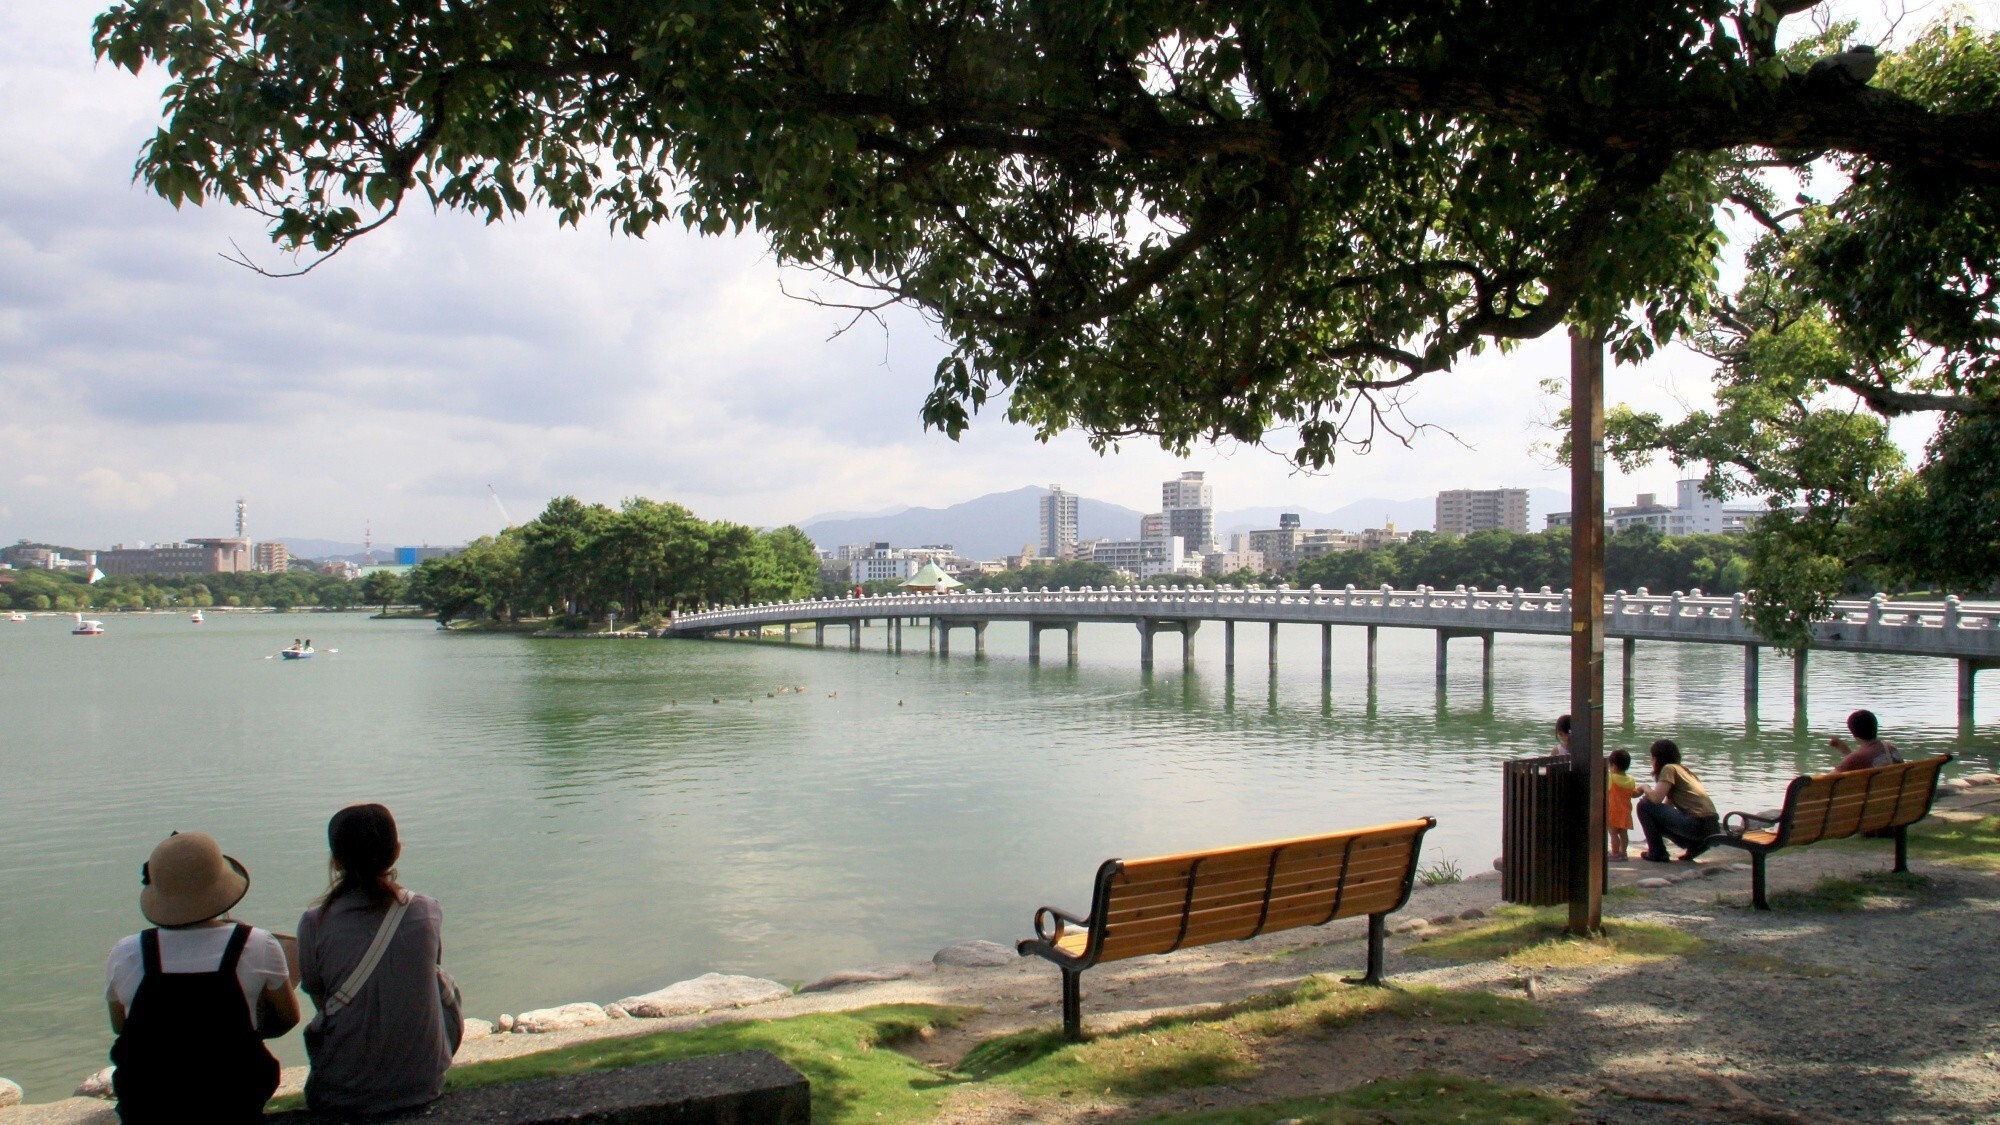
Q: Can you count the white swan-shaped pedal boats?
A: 3